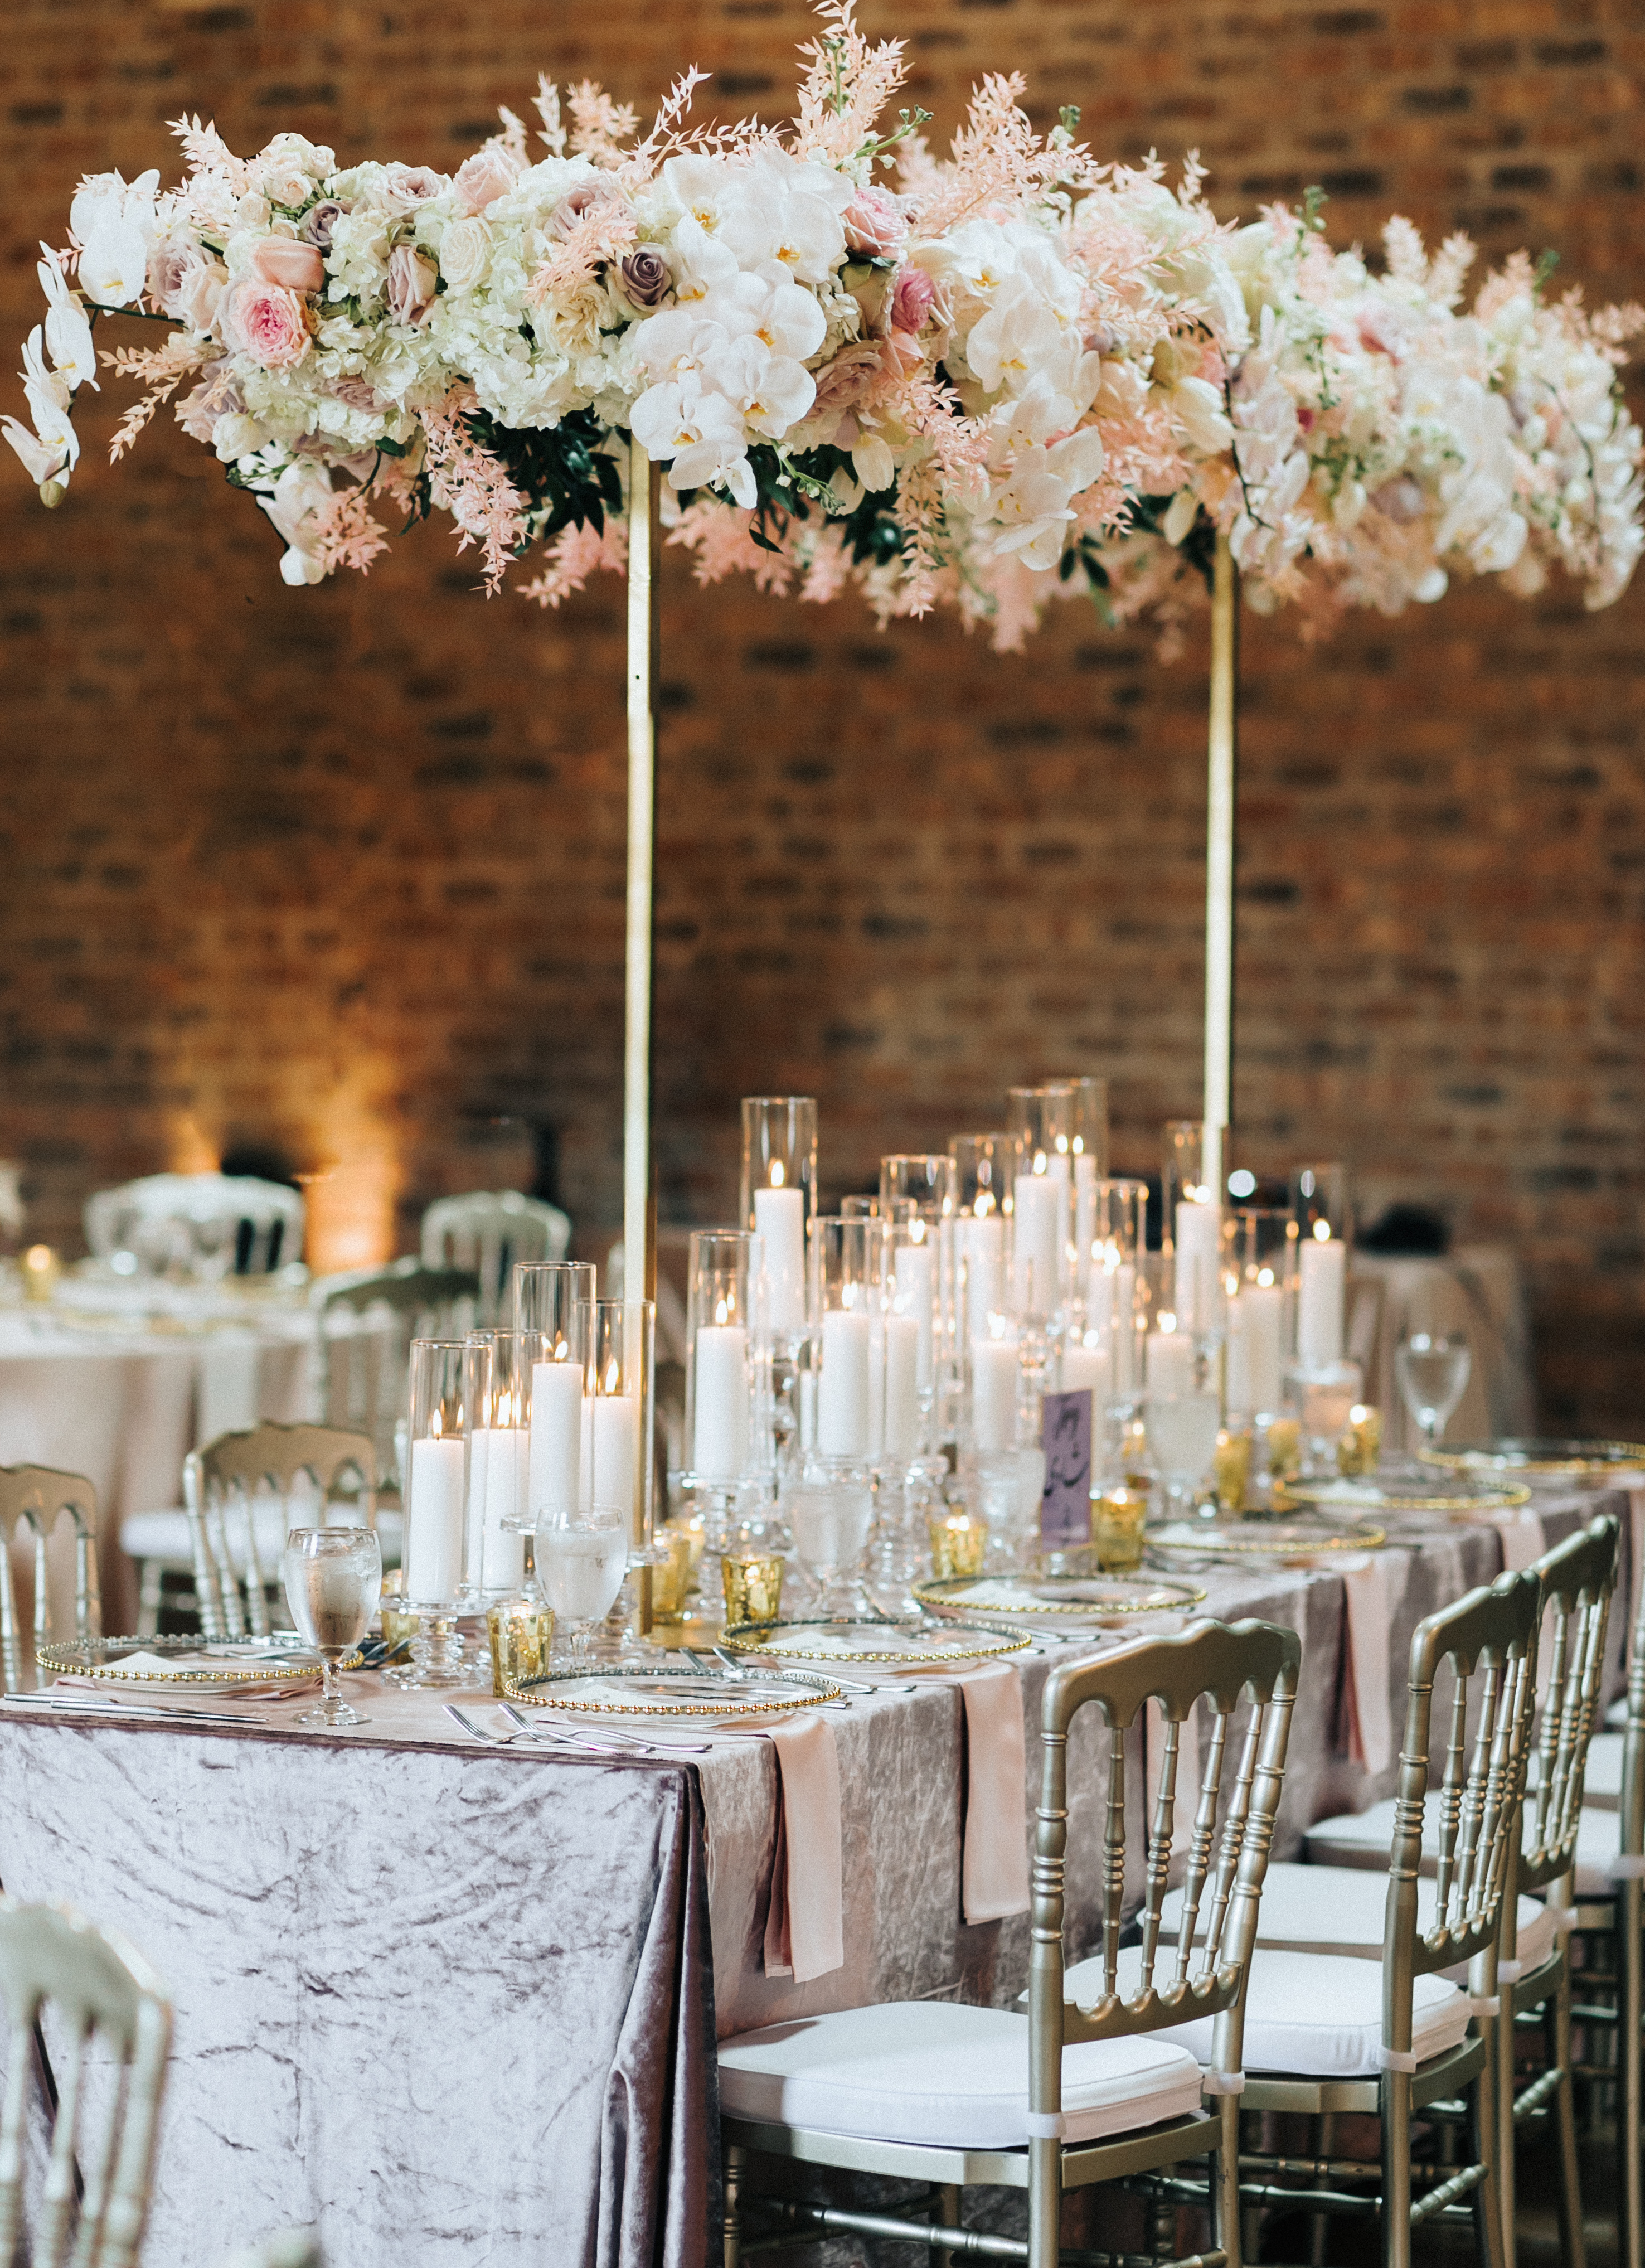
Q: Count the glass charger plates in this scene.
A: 7